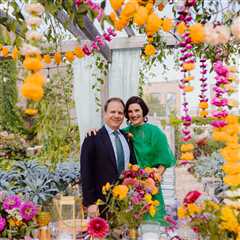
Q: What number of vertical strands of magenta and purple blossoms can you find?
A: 3